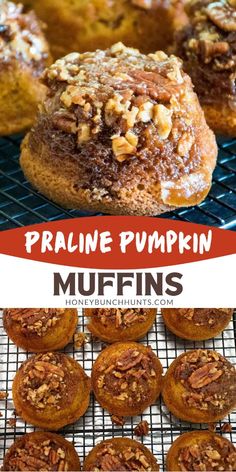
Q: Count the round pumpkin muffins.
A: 13